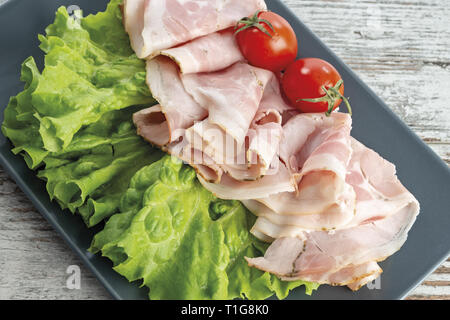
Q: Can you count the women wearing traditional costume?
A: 0